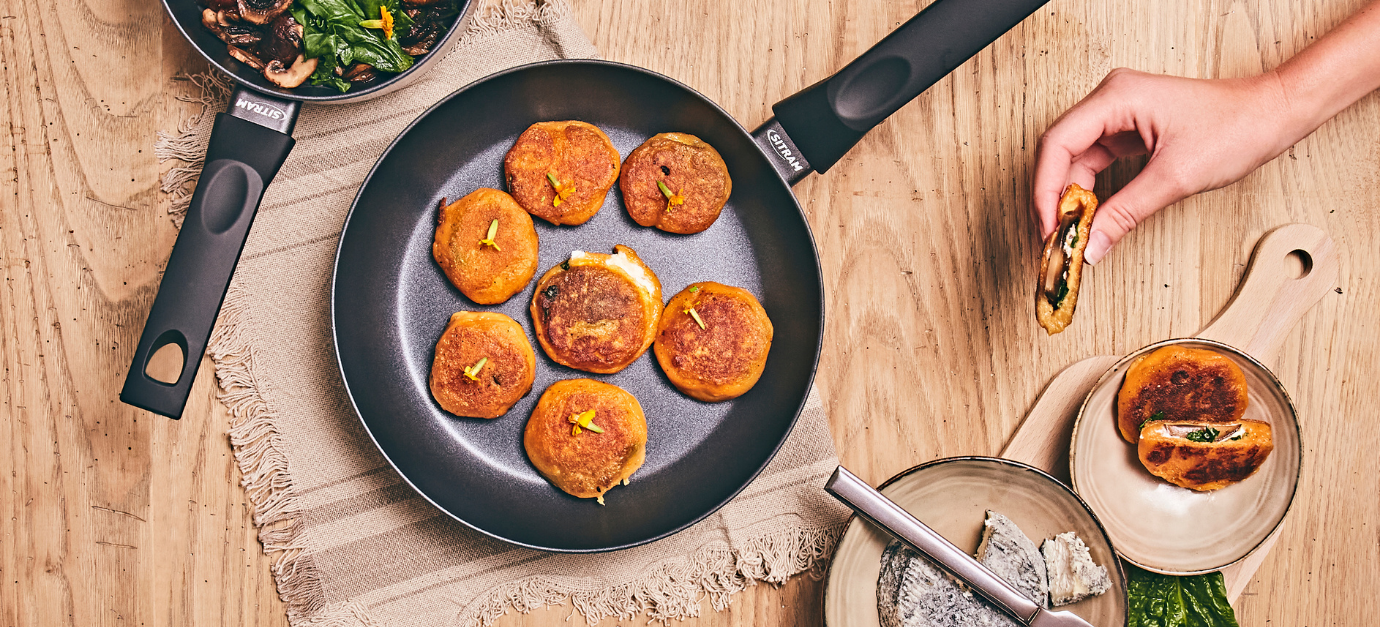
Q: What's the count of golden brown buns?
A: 10